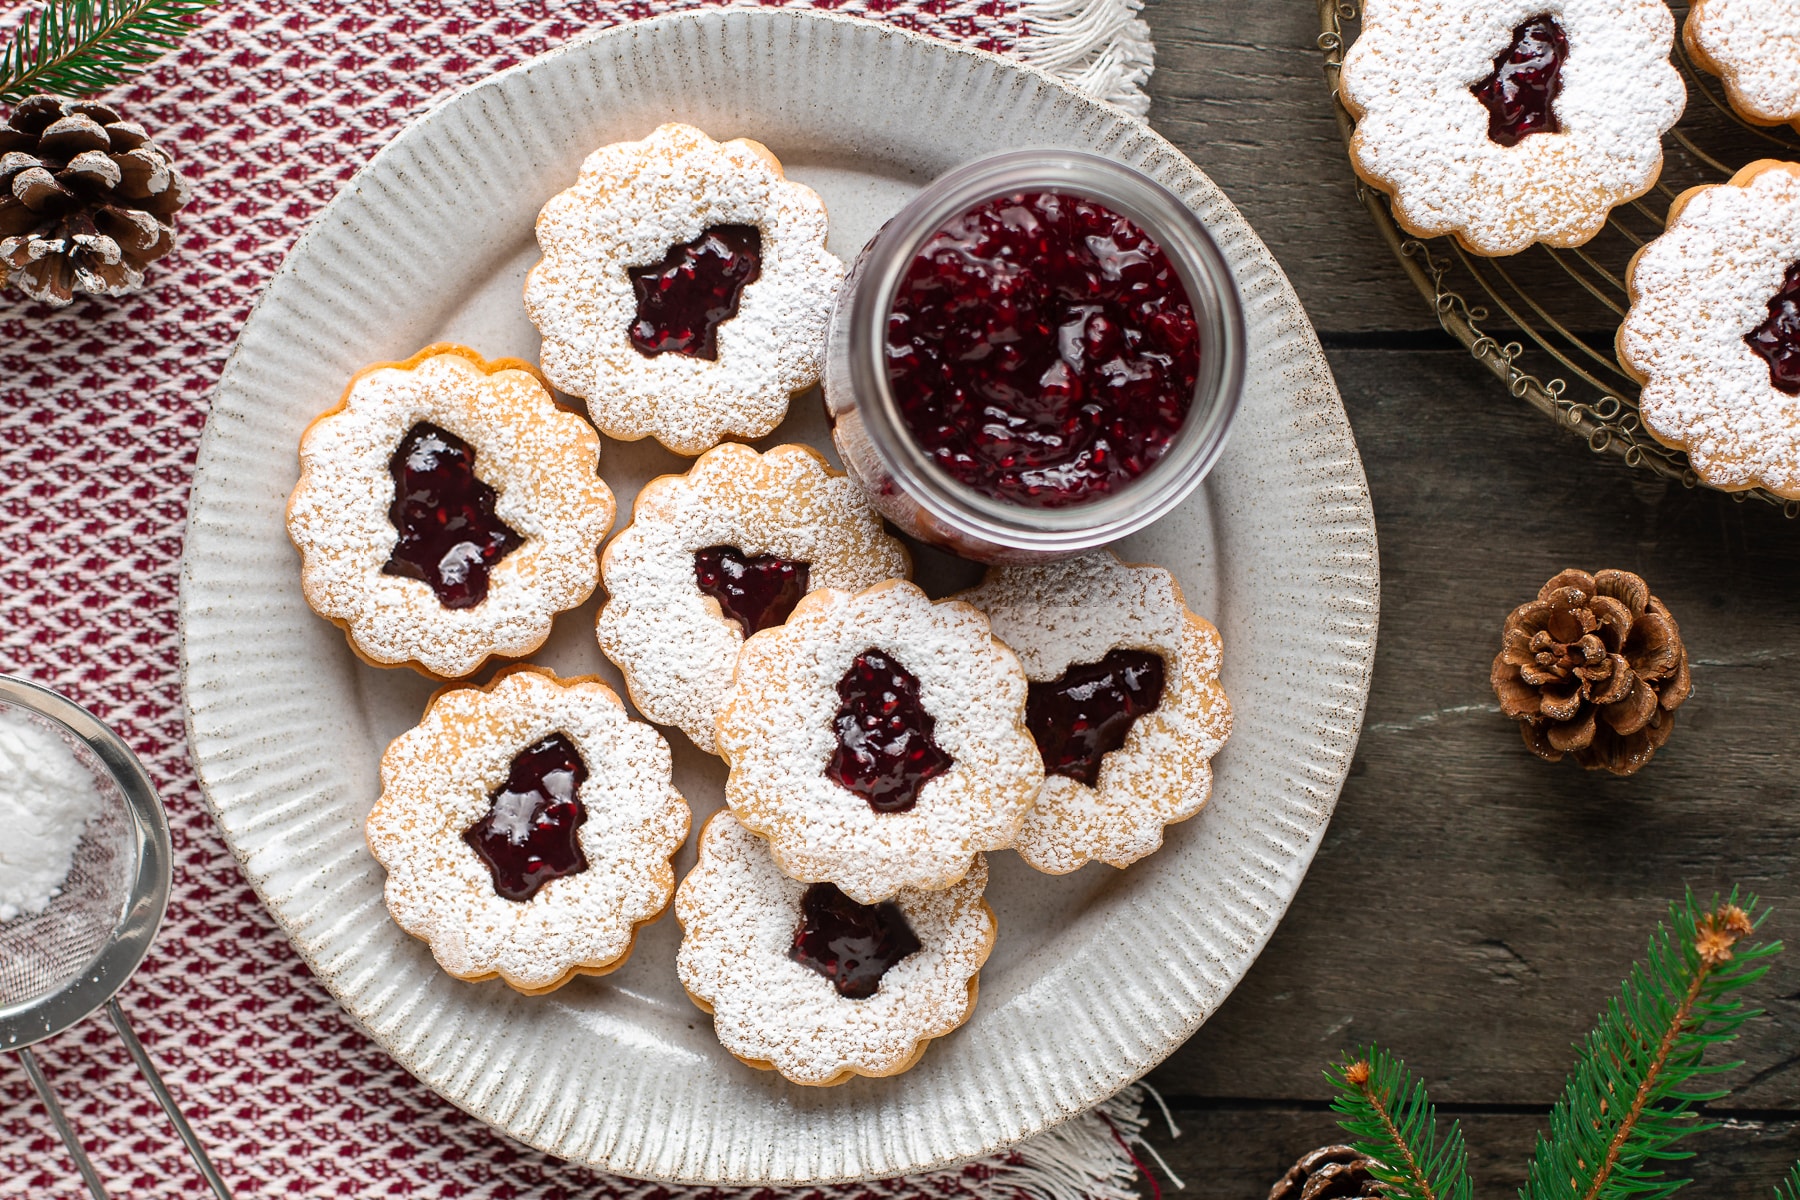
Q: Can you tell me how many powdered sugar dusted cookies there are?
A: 10